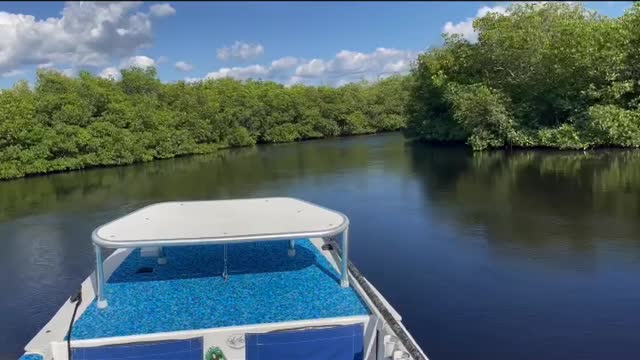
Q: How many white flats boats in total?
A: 1